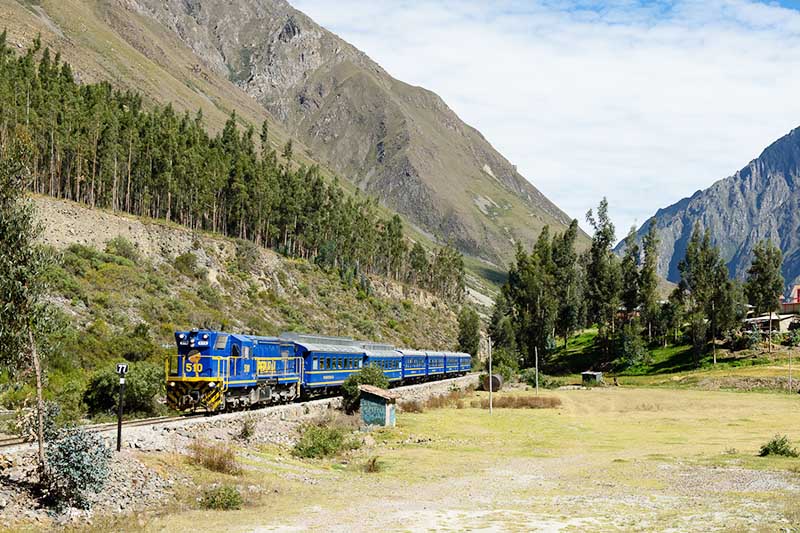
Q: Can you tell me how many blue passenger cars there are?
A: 6